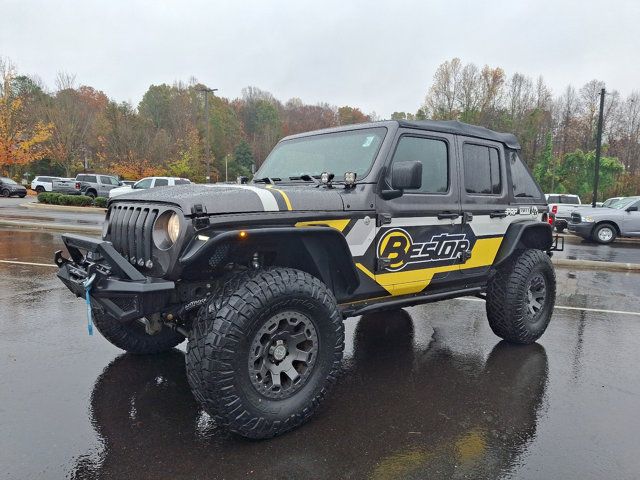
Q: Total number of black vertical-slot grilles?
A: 1